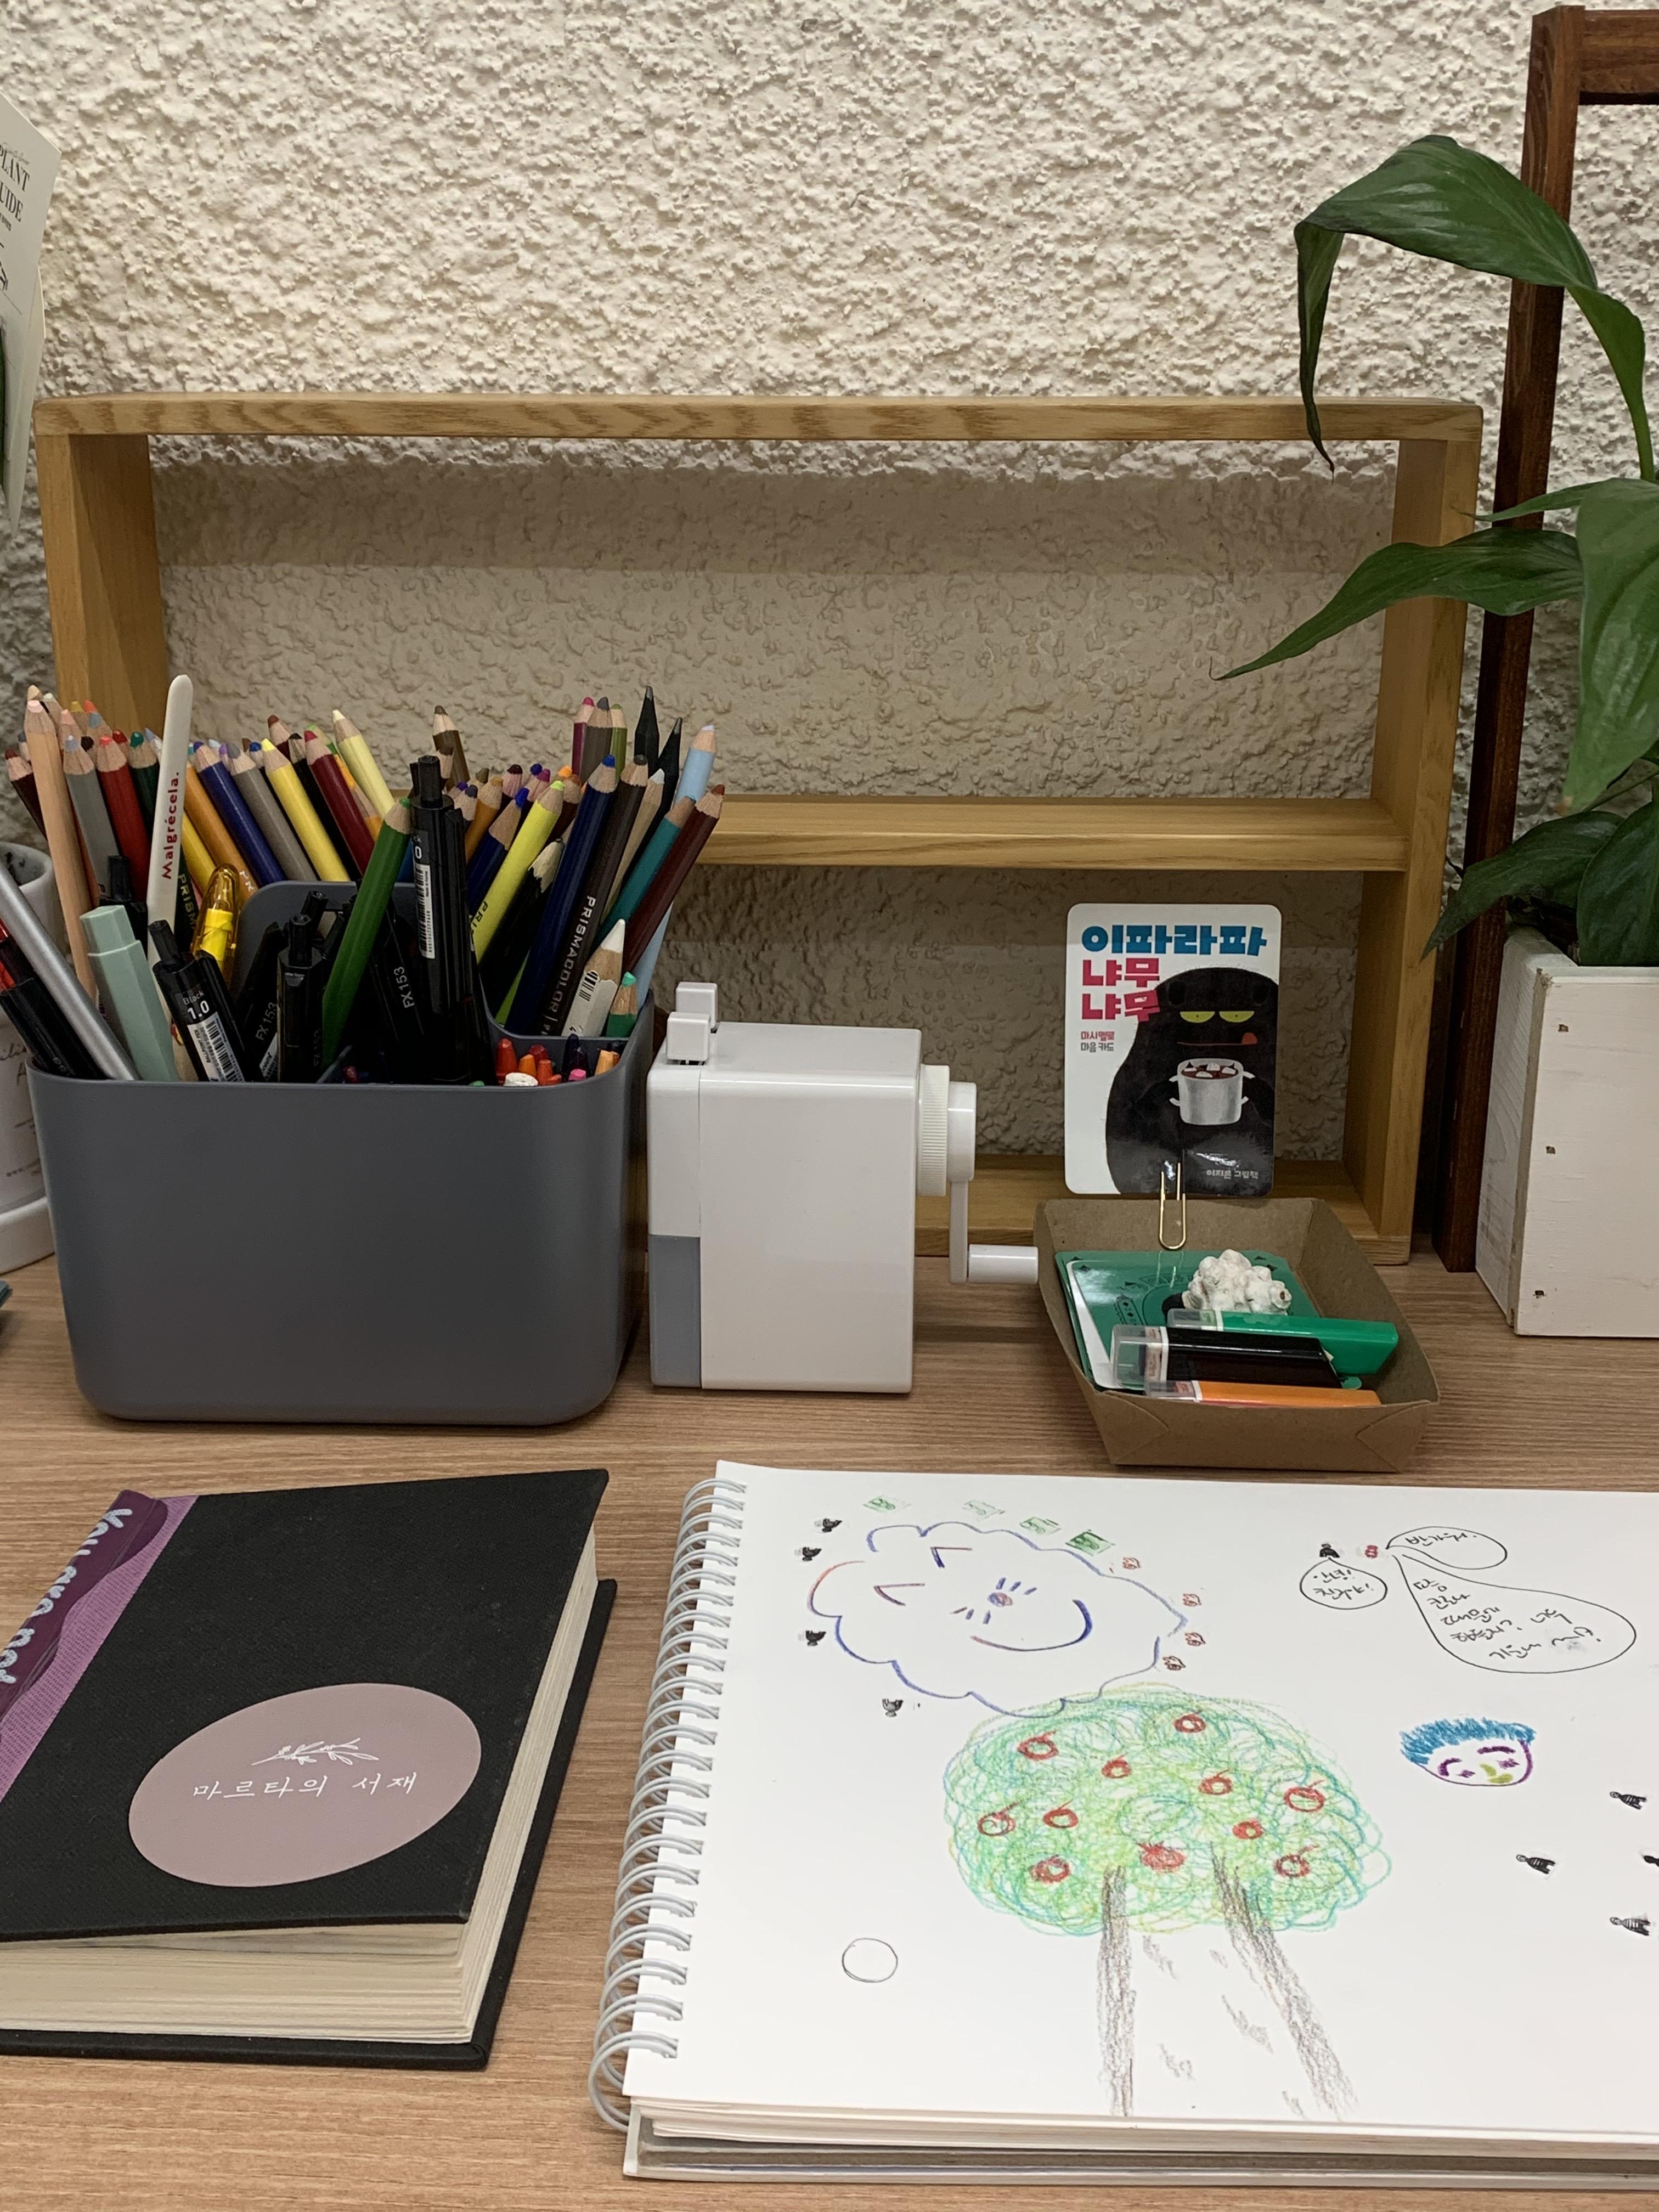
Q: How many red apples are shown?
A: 11